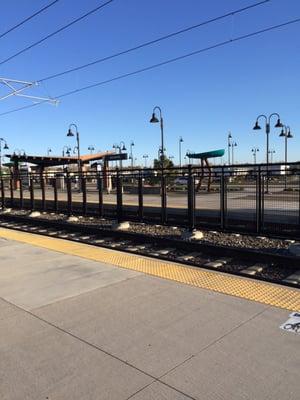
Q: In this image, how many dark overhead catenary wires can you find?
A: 4